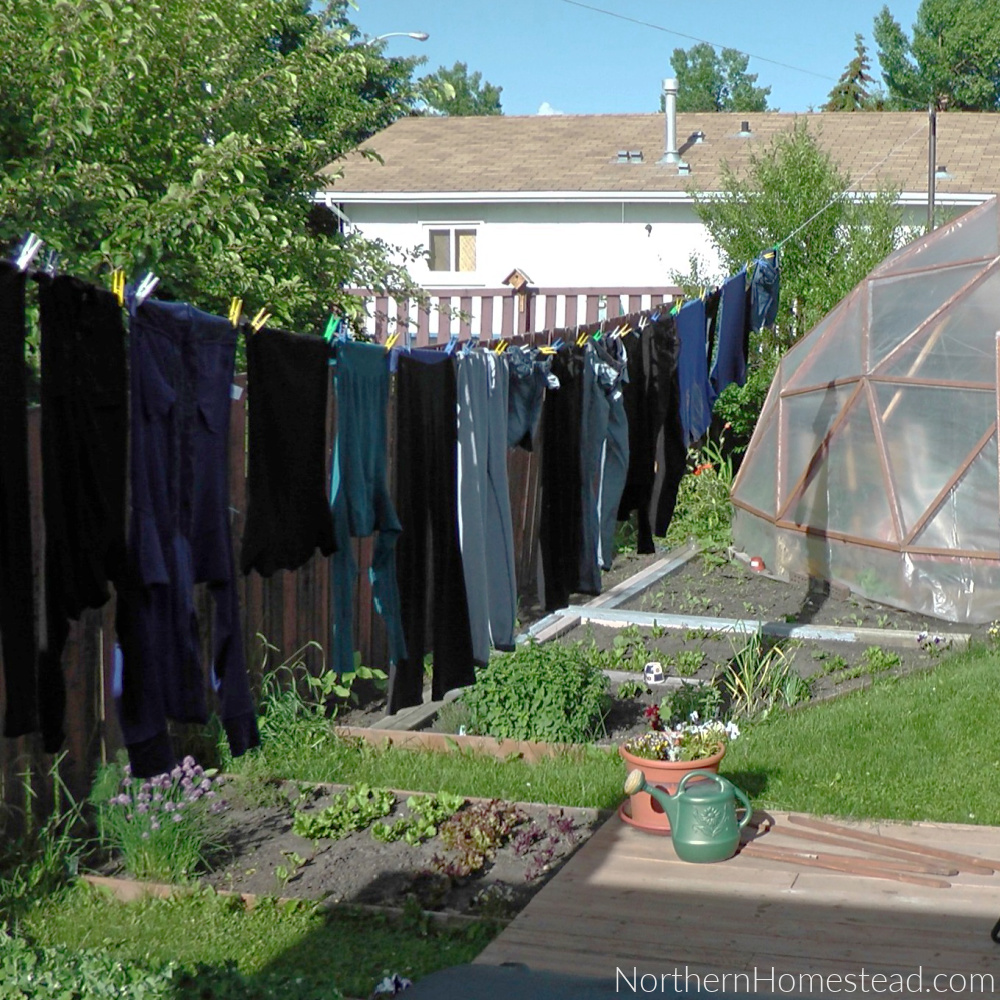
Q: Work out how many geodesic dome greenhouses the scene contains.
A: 1